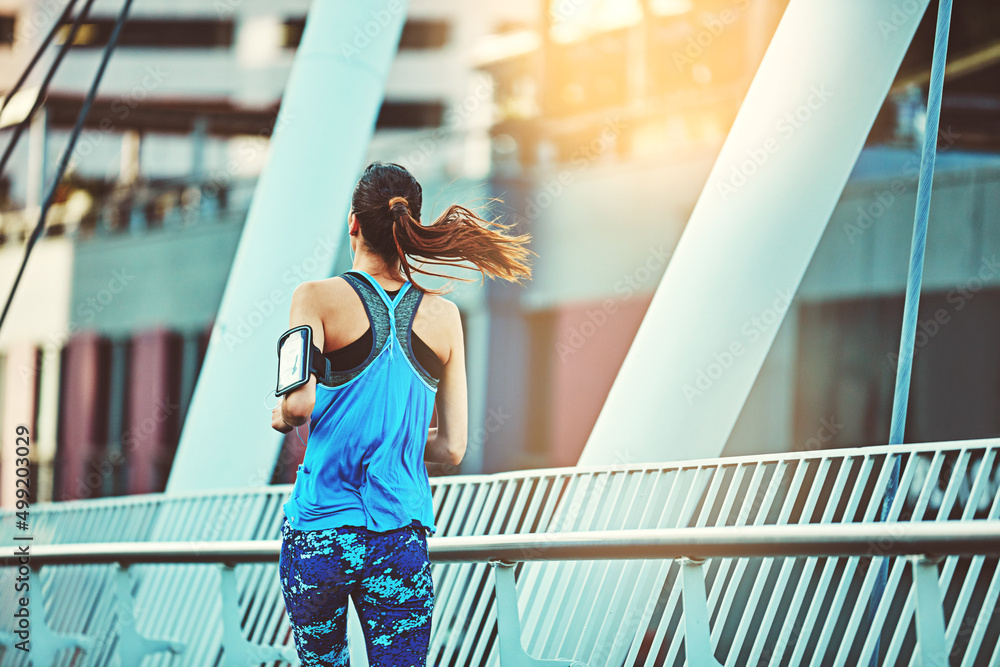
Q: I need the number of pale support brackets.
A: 6